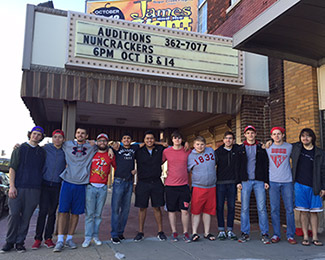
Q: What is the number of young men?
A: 12